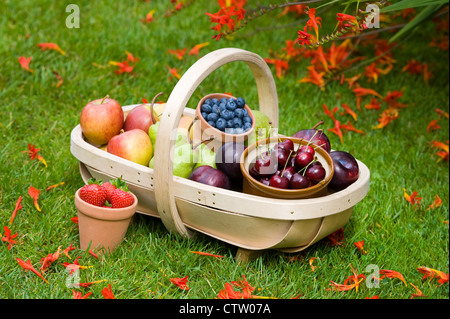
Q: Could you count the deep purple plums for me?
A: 4